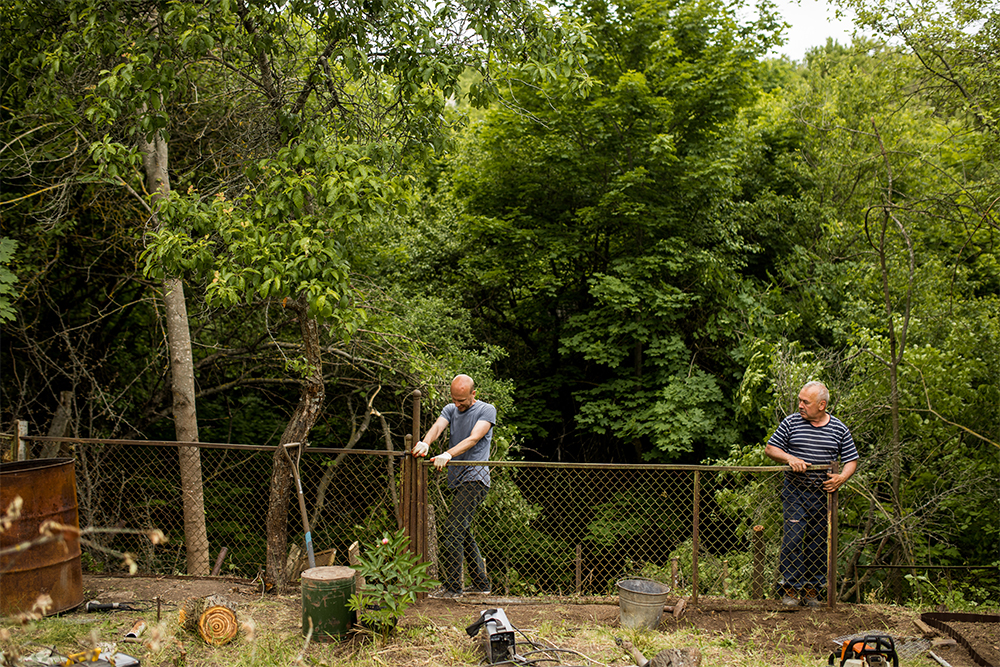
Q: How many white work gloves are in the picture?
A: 2